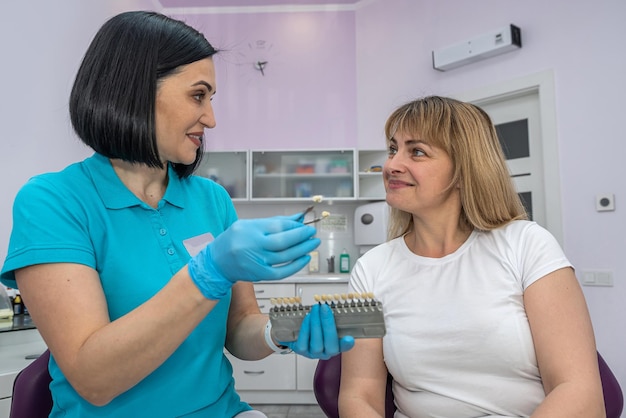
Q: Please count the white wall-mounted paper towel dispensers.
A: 1